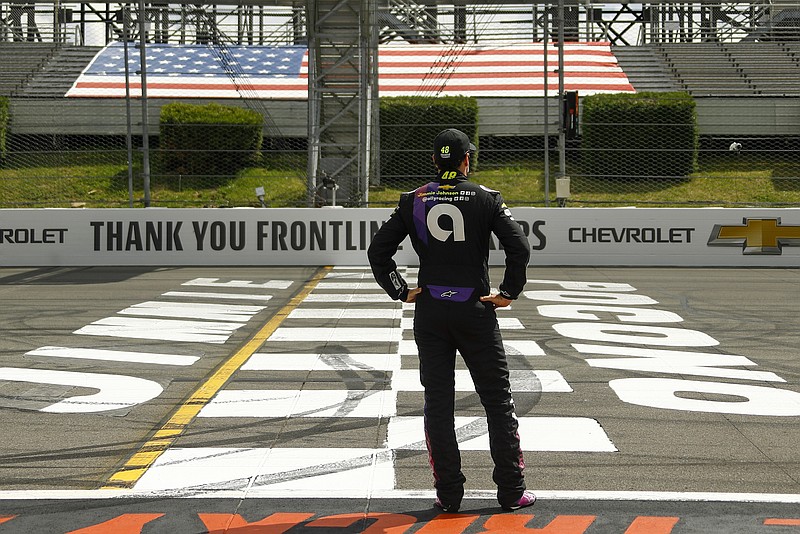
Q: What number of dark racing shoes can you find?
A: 2